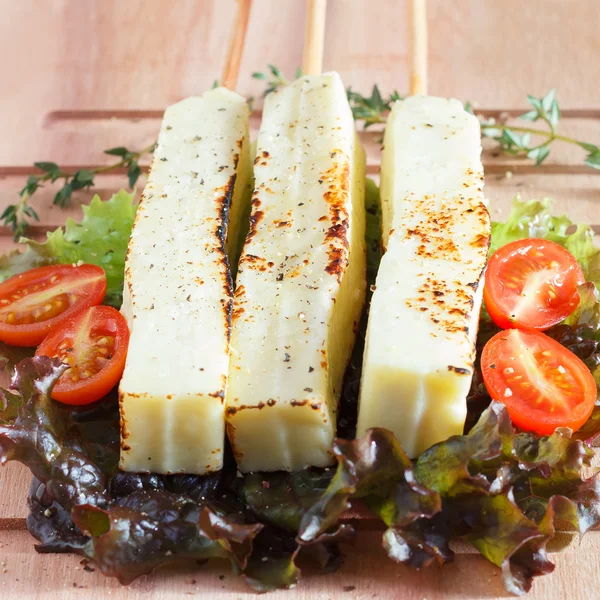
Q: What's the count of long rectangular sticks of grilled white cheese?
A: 3